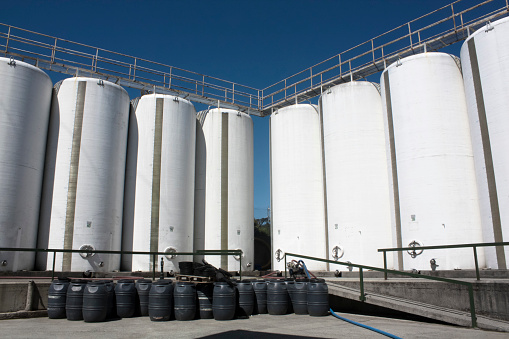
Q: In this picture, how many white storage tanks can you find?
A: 8